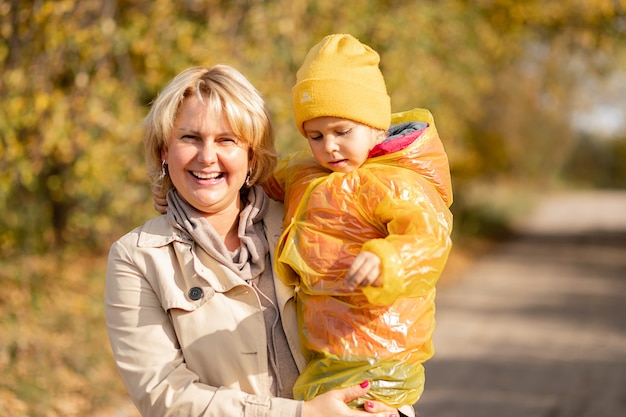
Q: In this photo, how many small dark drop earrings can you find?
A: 2